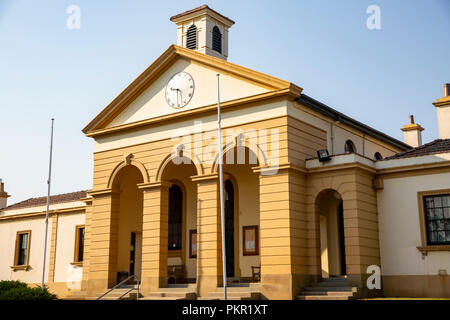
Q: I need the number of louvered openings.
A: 2